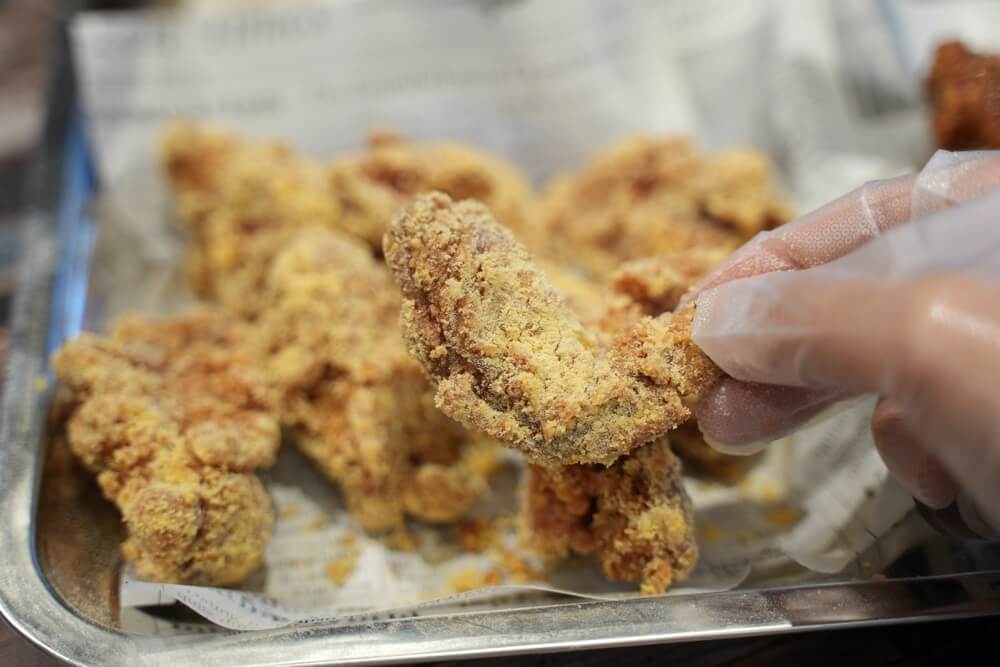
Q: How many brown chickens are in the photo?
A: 1